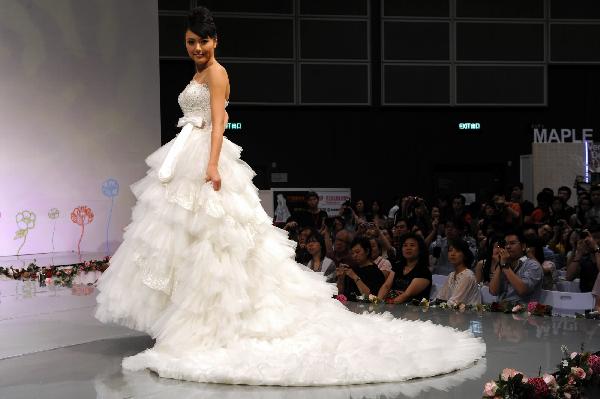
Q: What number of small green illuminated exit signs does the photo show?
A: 2